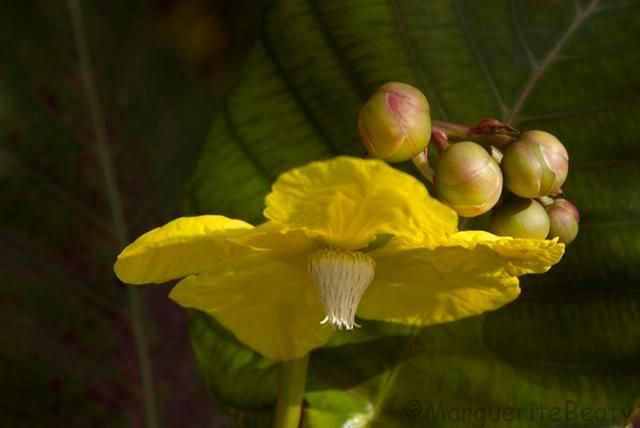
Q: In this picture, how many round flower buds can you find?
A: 5